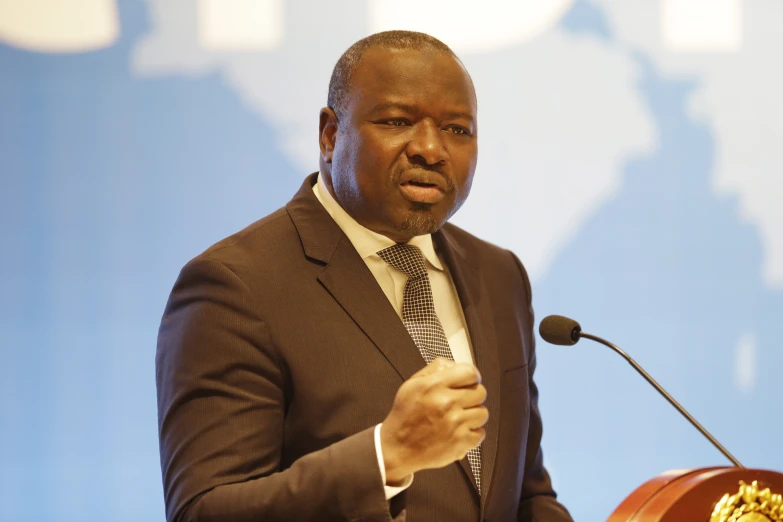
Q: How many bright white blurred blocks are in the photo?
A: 4